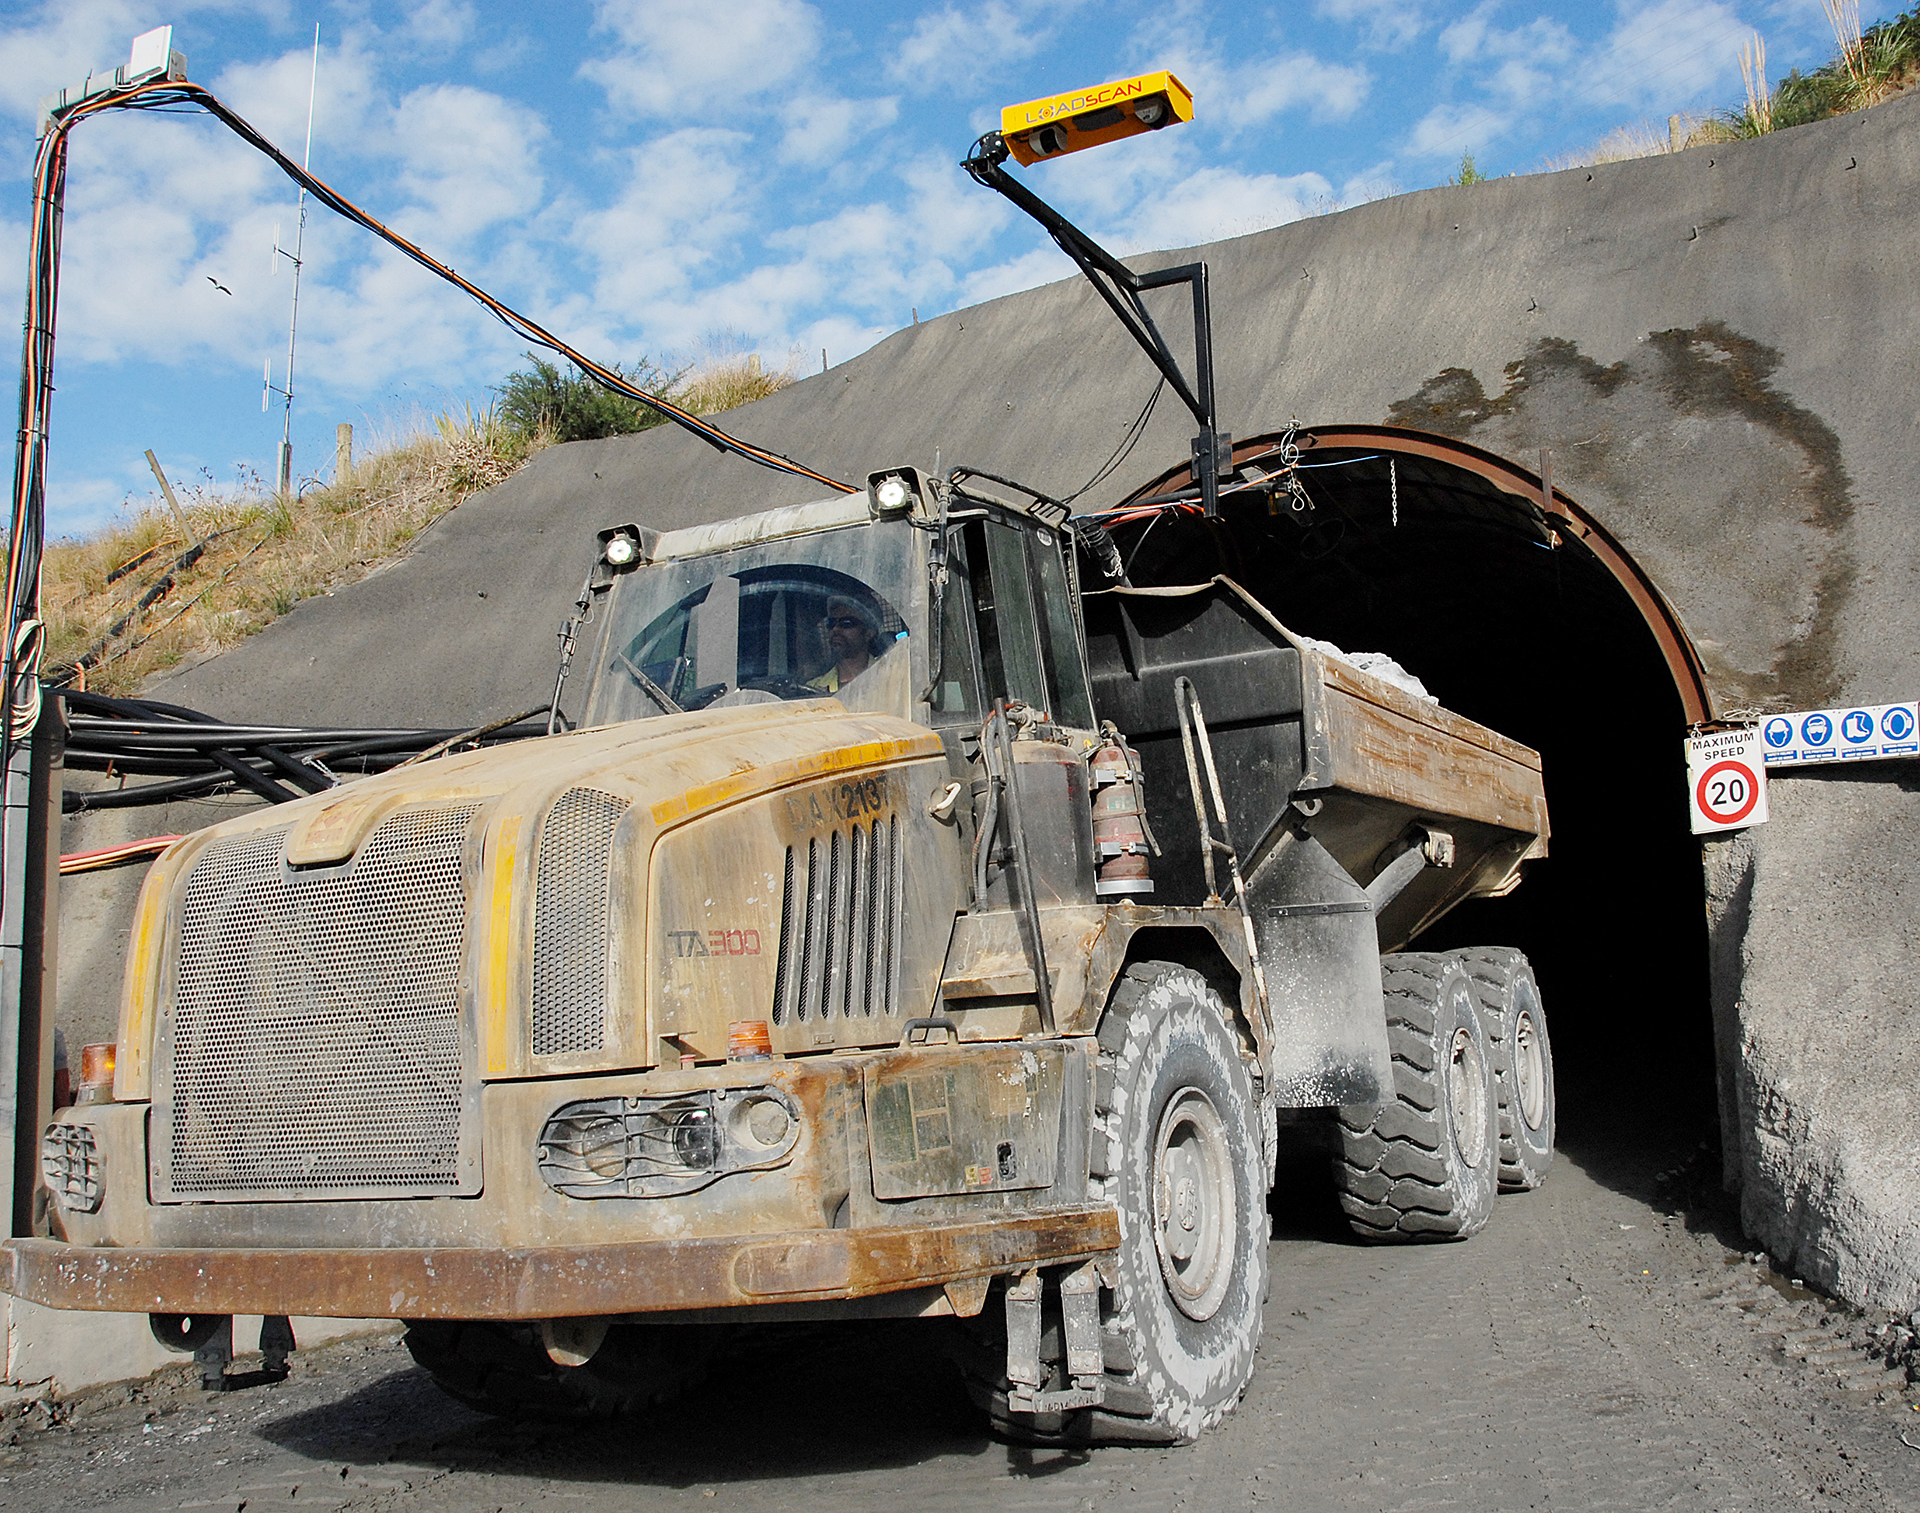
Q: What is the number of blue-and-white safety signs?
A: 4